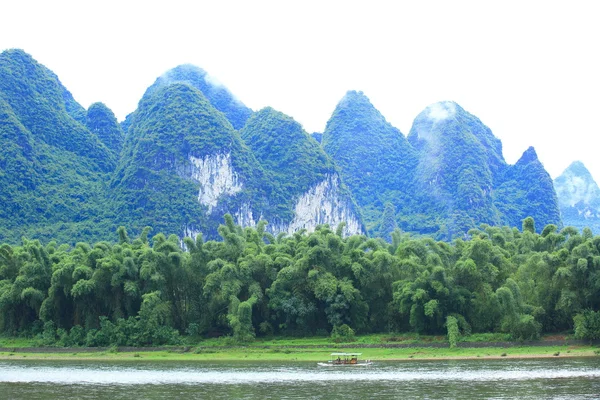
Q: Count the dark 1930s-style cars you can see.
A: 0